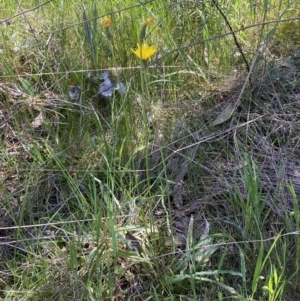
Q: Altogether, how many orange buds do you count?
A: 2